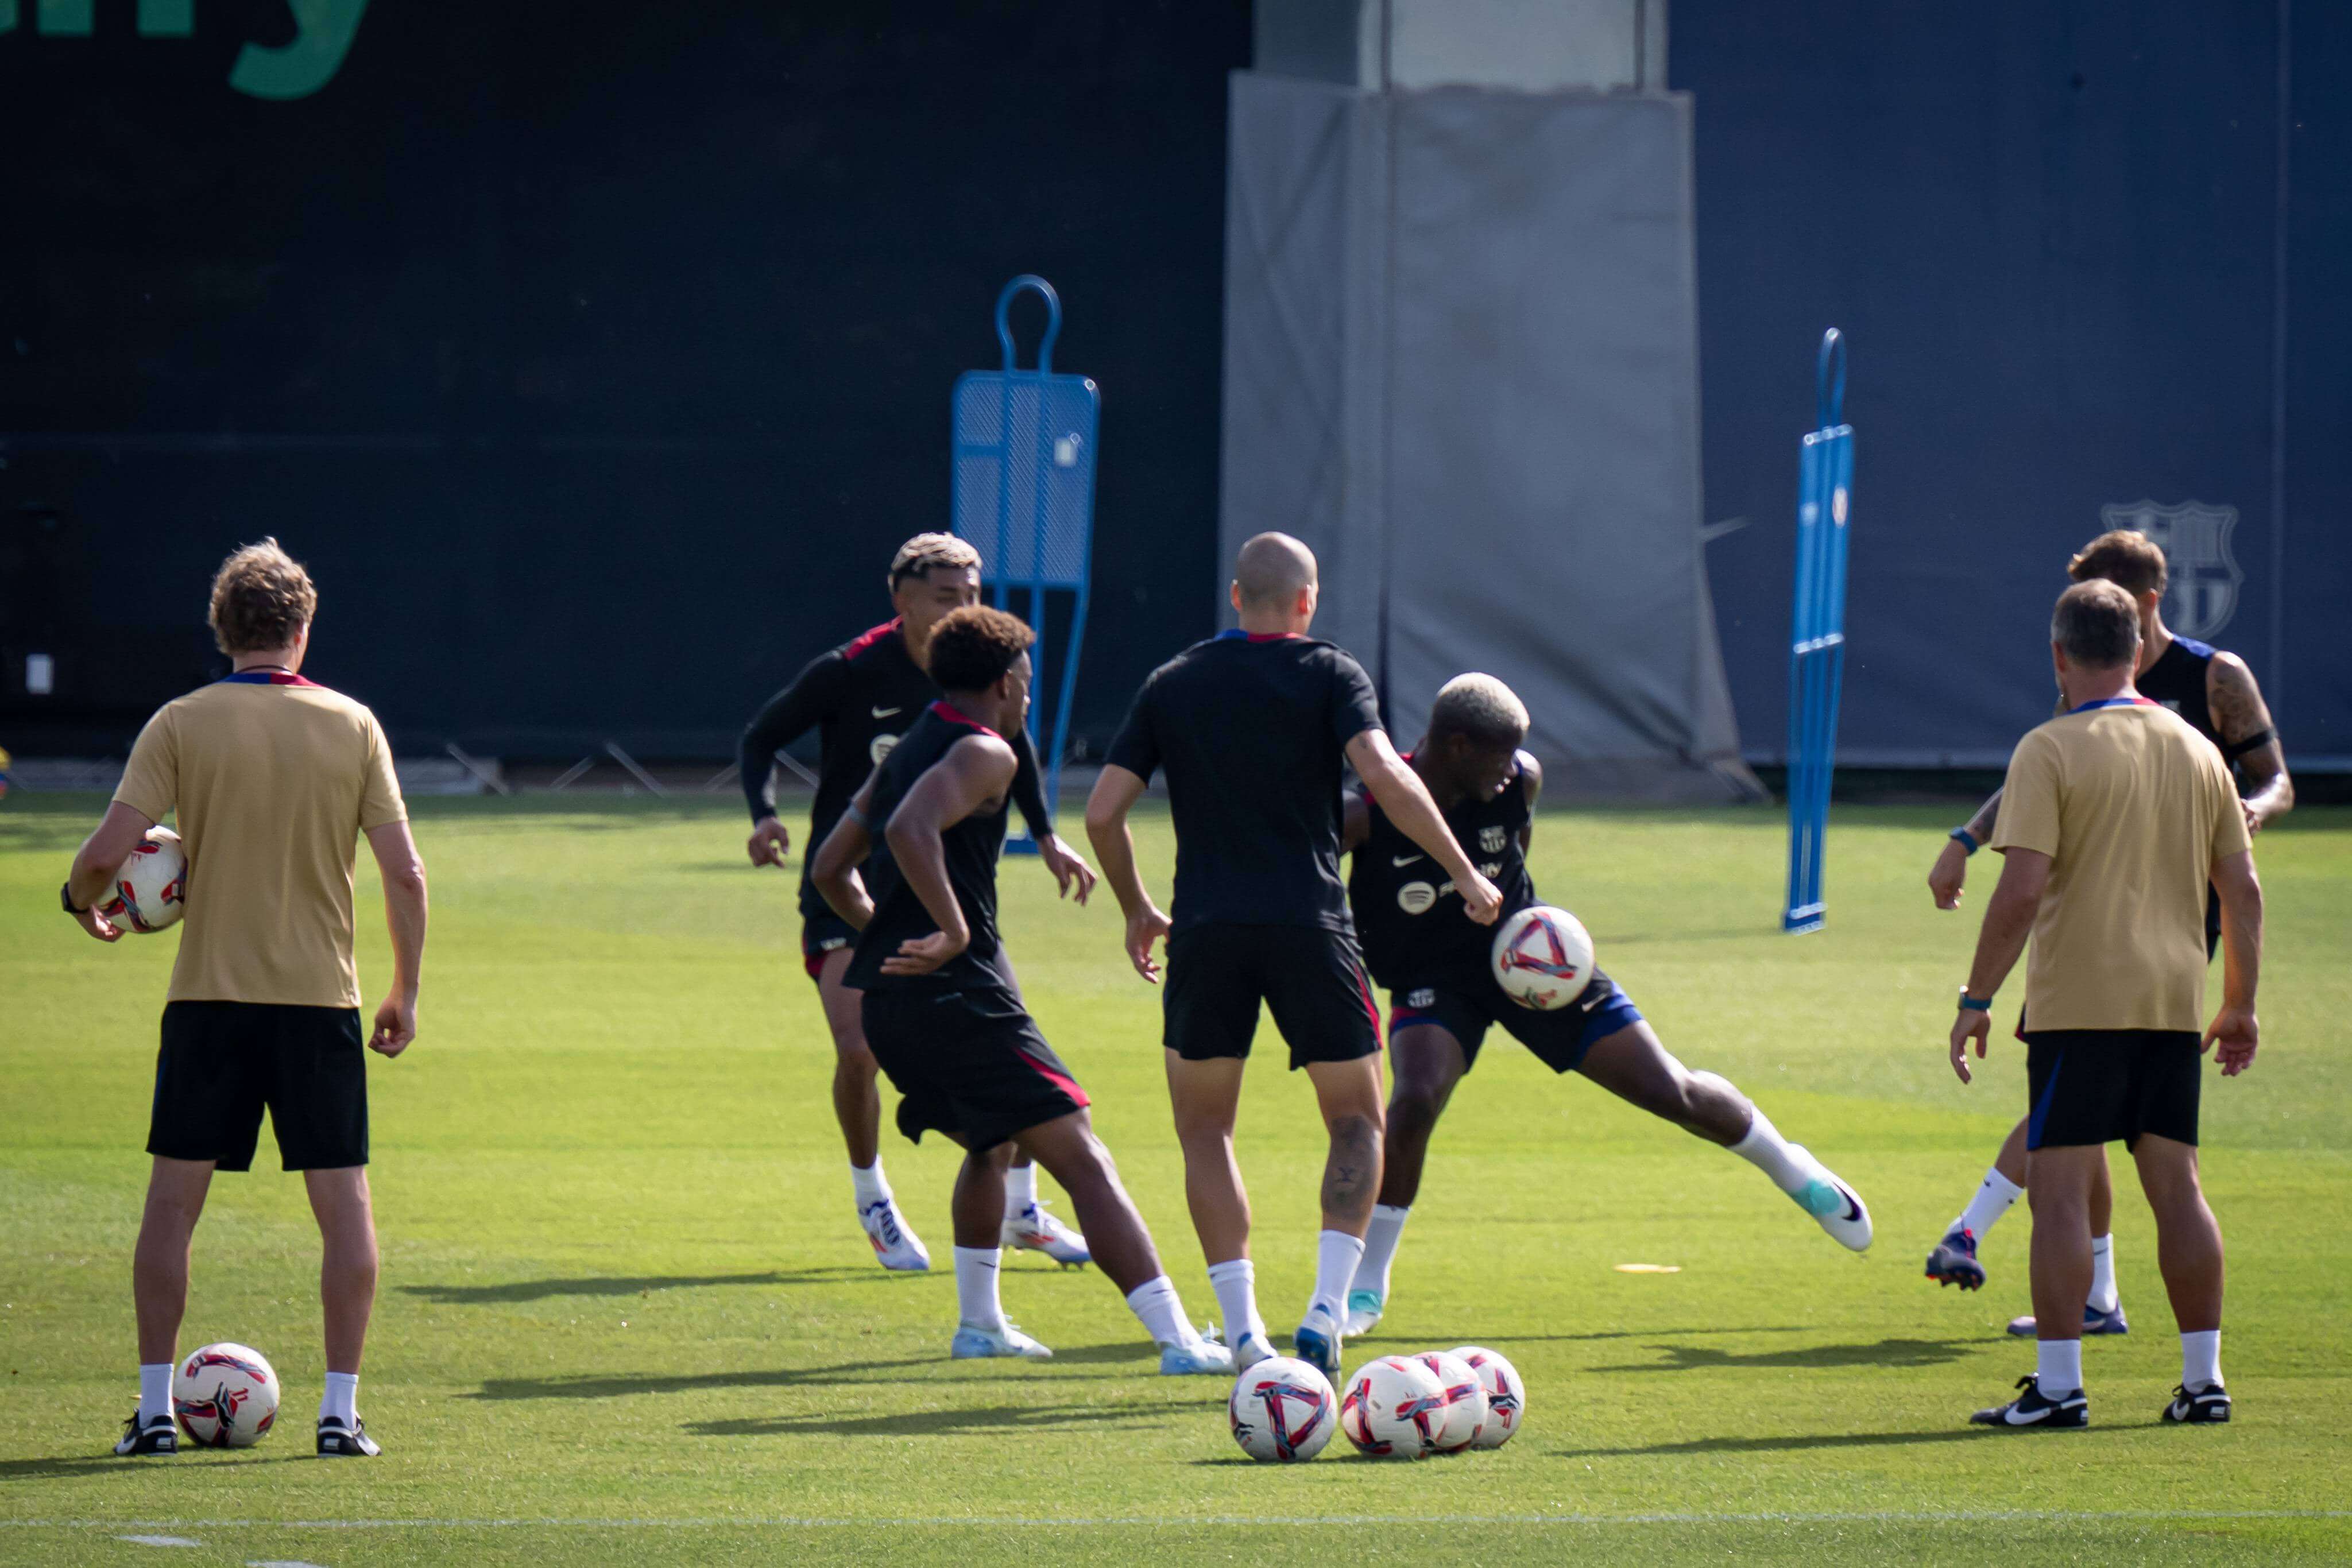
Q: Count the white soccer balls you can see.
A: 7